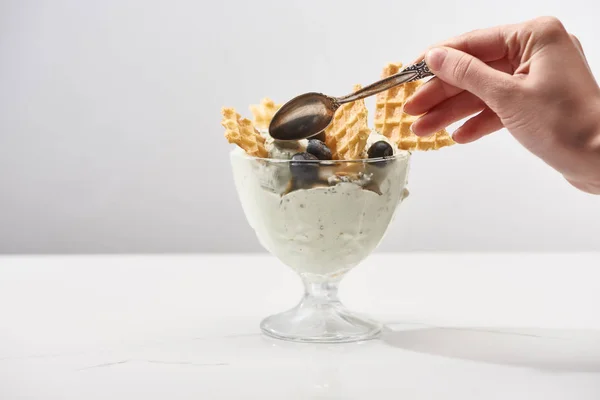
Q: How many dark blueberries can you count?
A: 3